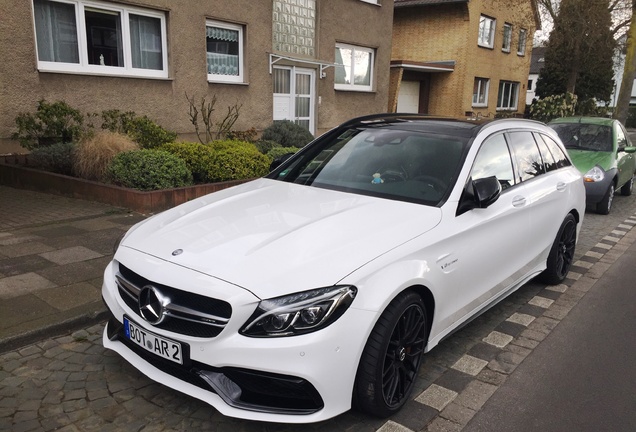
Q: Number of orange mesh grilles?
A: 0